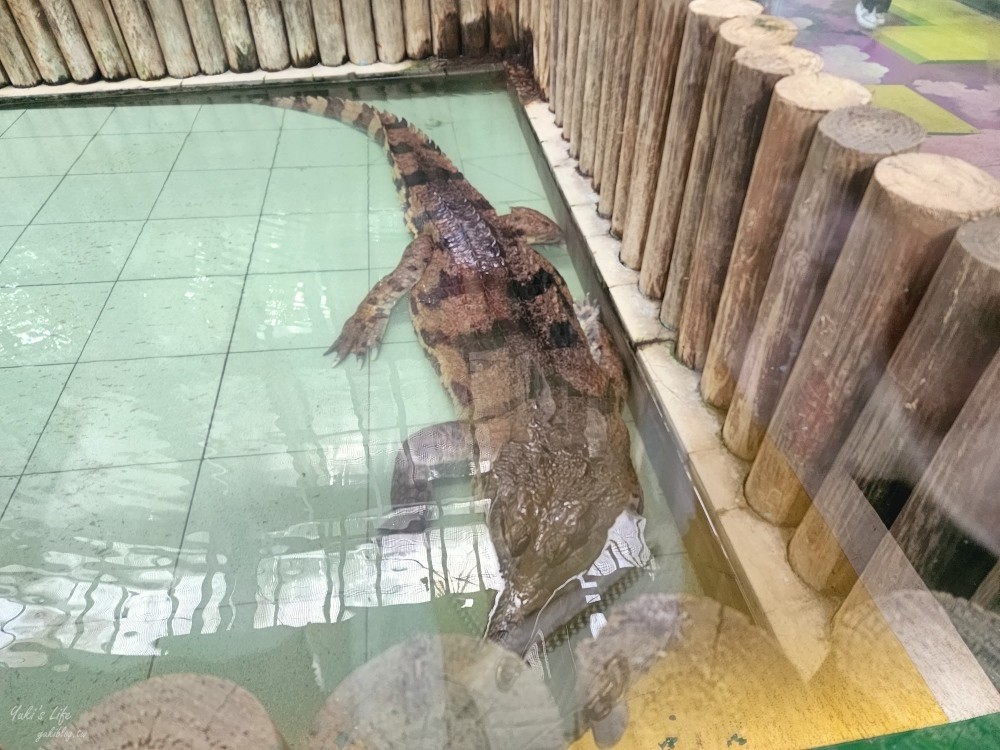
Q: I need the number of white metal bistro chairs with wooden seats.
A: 0